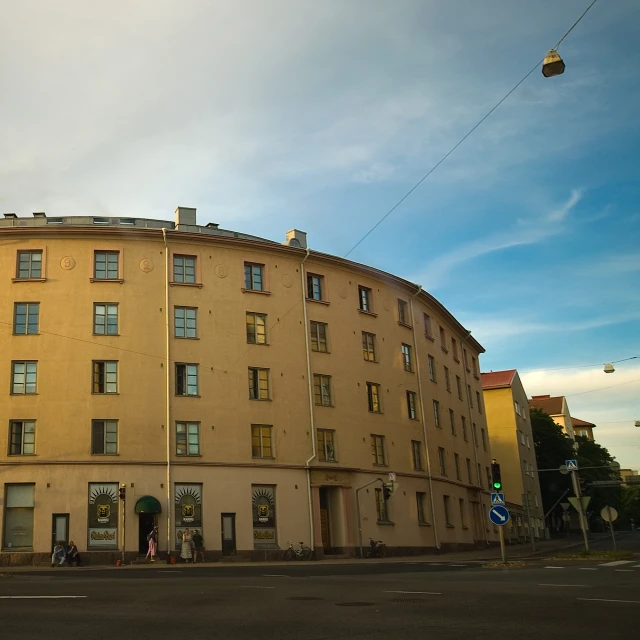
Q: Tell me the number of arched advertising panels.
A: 3